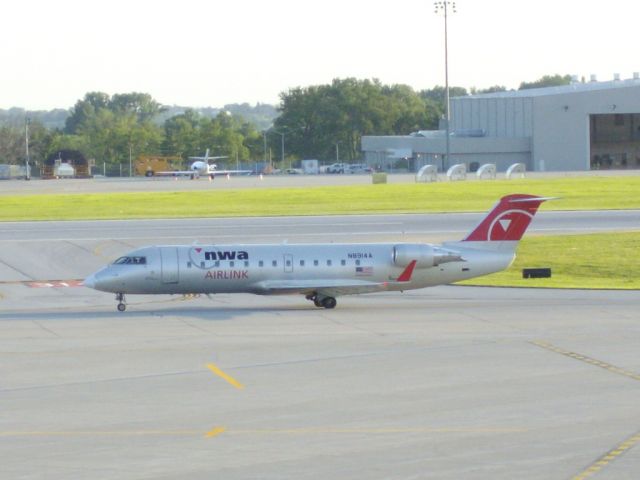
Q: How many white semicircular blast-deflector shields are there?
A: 4